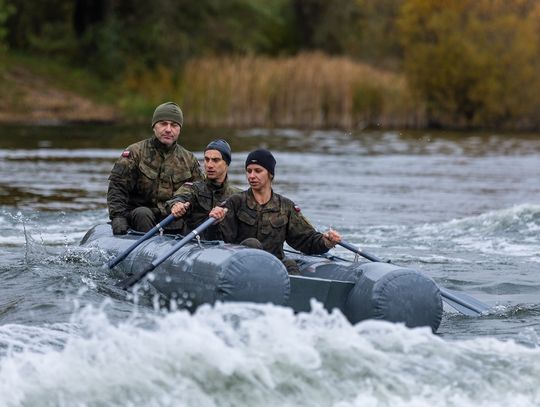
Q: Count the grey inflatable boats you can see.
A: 1